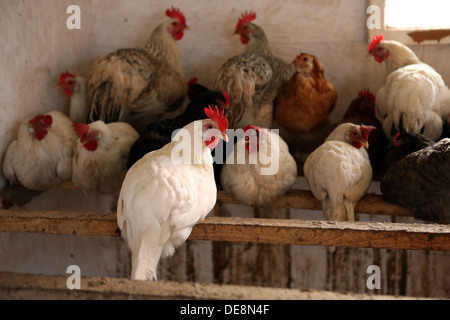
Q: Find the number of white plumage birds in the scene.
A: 7